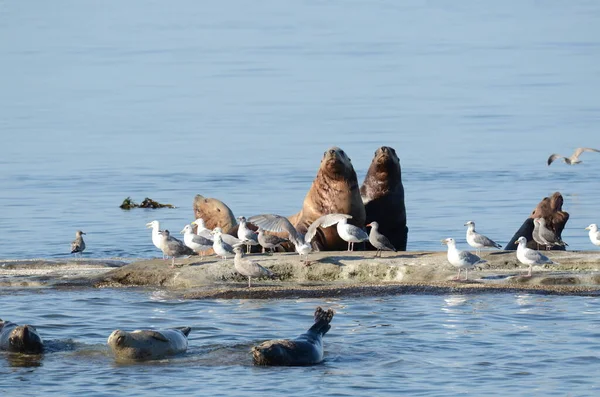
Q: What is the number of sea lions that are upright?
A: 2